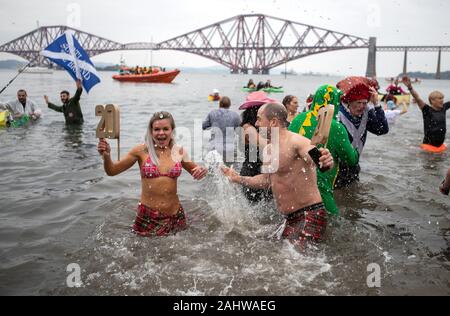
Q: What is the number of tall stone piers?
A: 3